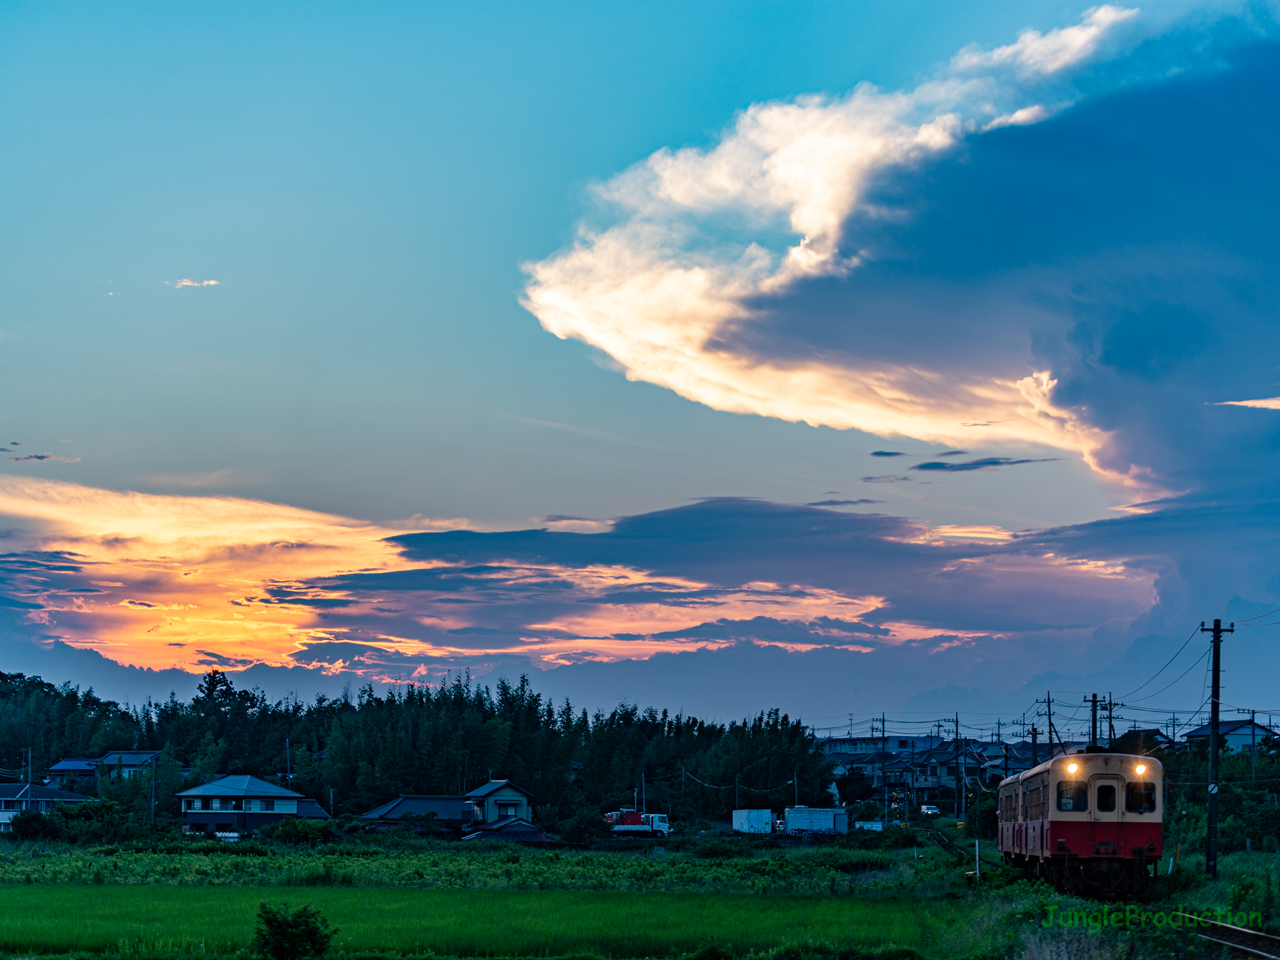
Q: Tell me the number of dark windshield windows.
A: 3